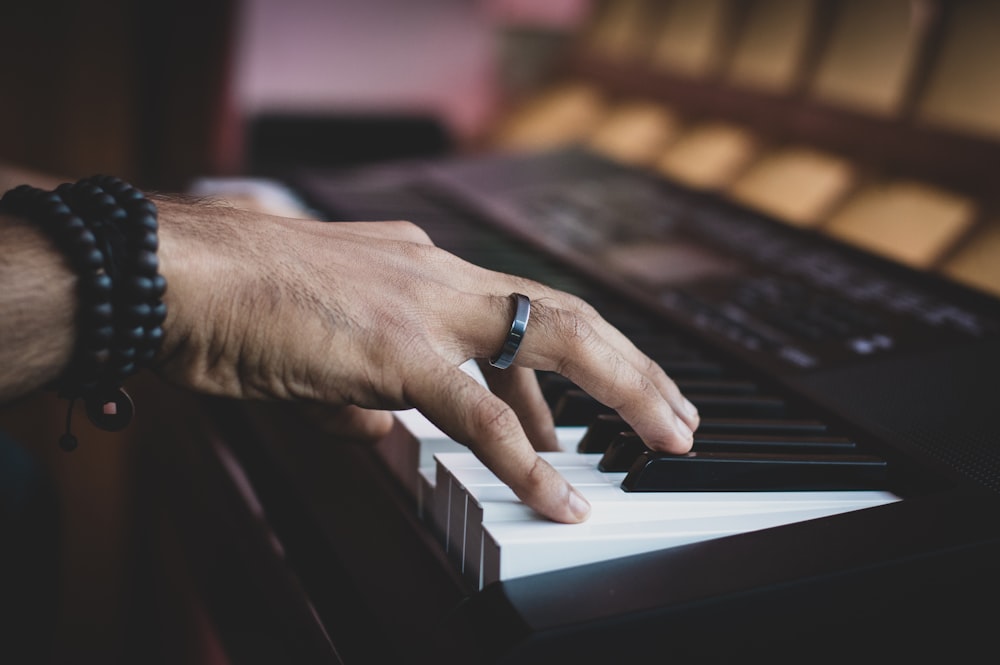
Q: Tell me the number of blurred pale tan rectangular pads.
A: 11